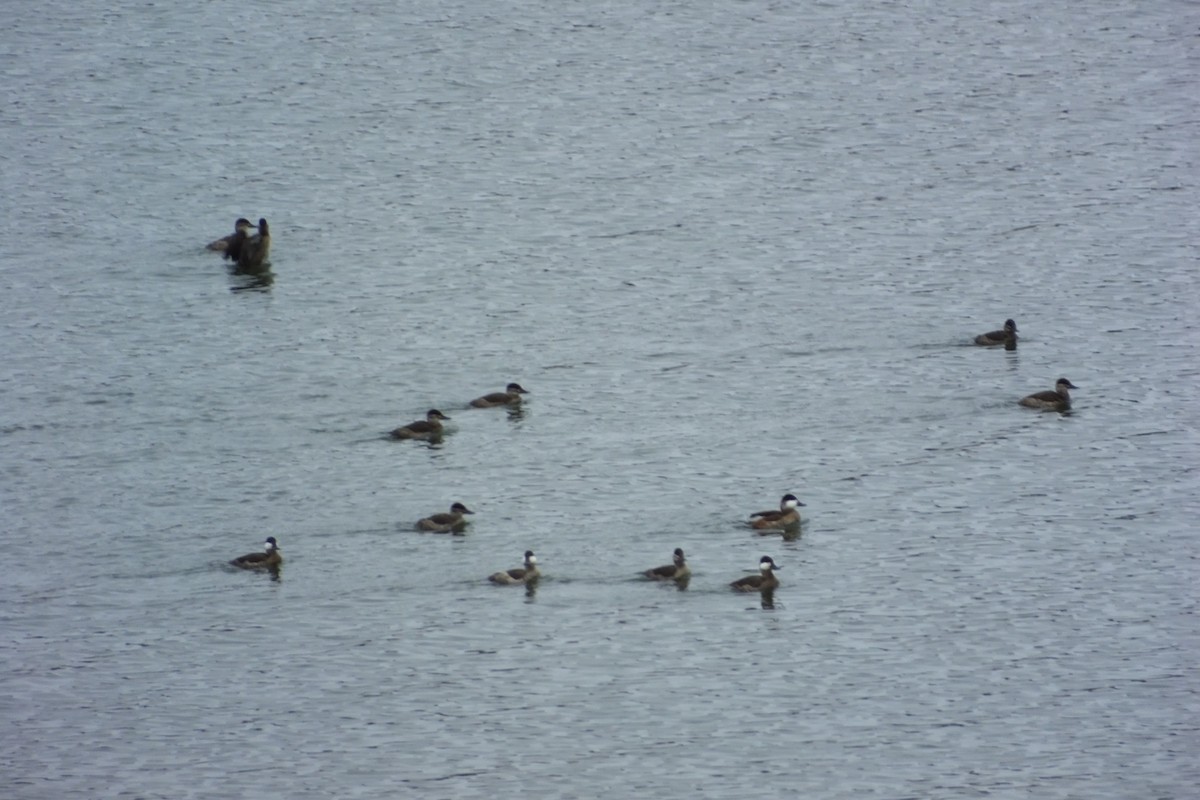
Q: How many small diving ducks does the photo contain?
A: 12